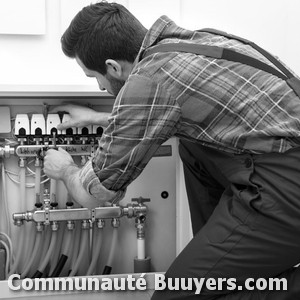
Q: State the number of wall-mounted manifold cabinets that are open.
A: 1